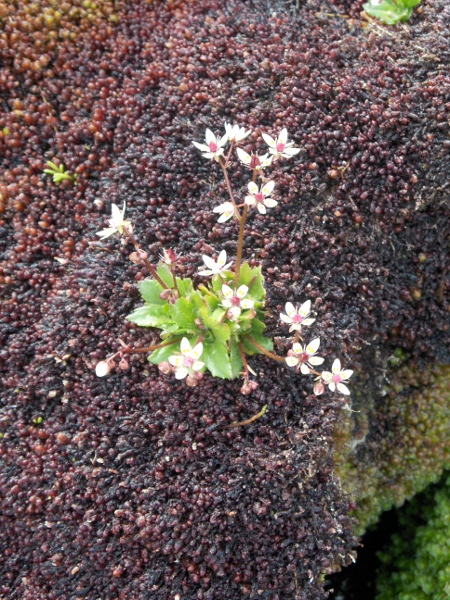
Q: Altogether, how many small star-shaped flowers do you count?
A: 13